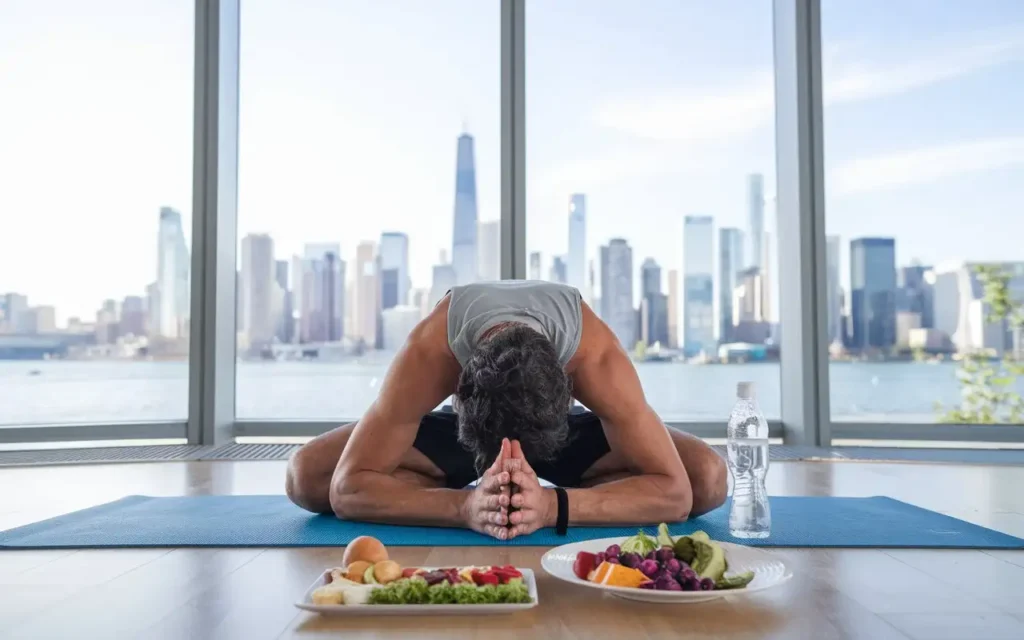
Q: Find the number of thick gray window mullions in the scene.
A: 3